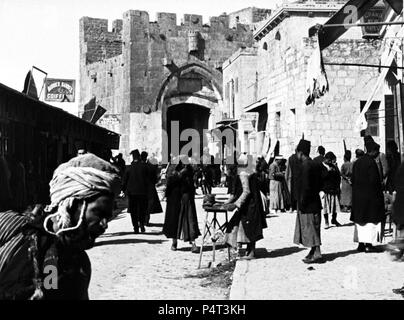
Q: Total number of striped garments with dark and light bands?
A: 1